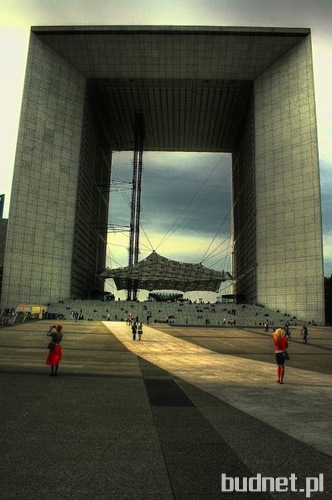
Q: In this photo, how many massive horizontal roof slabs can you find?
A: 1